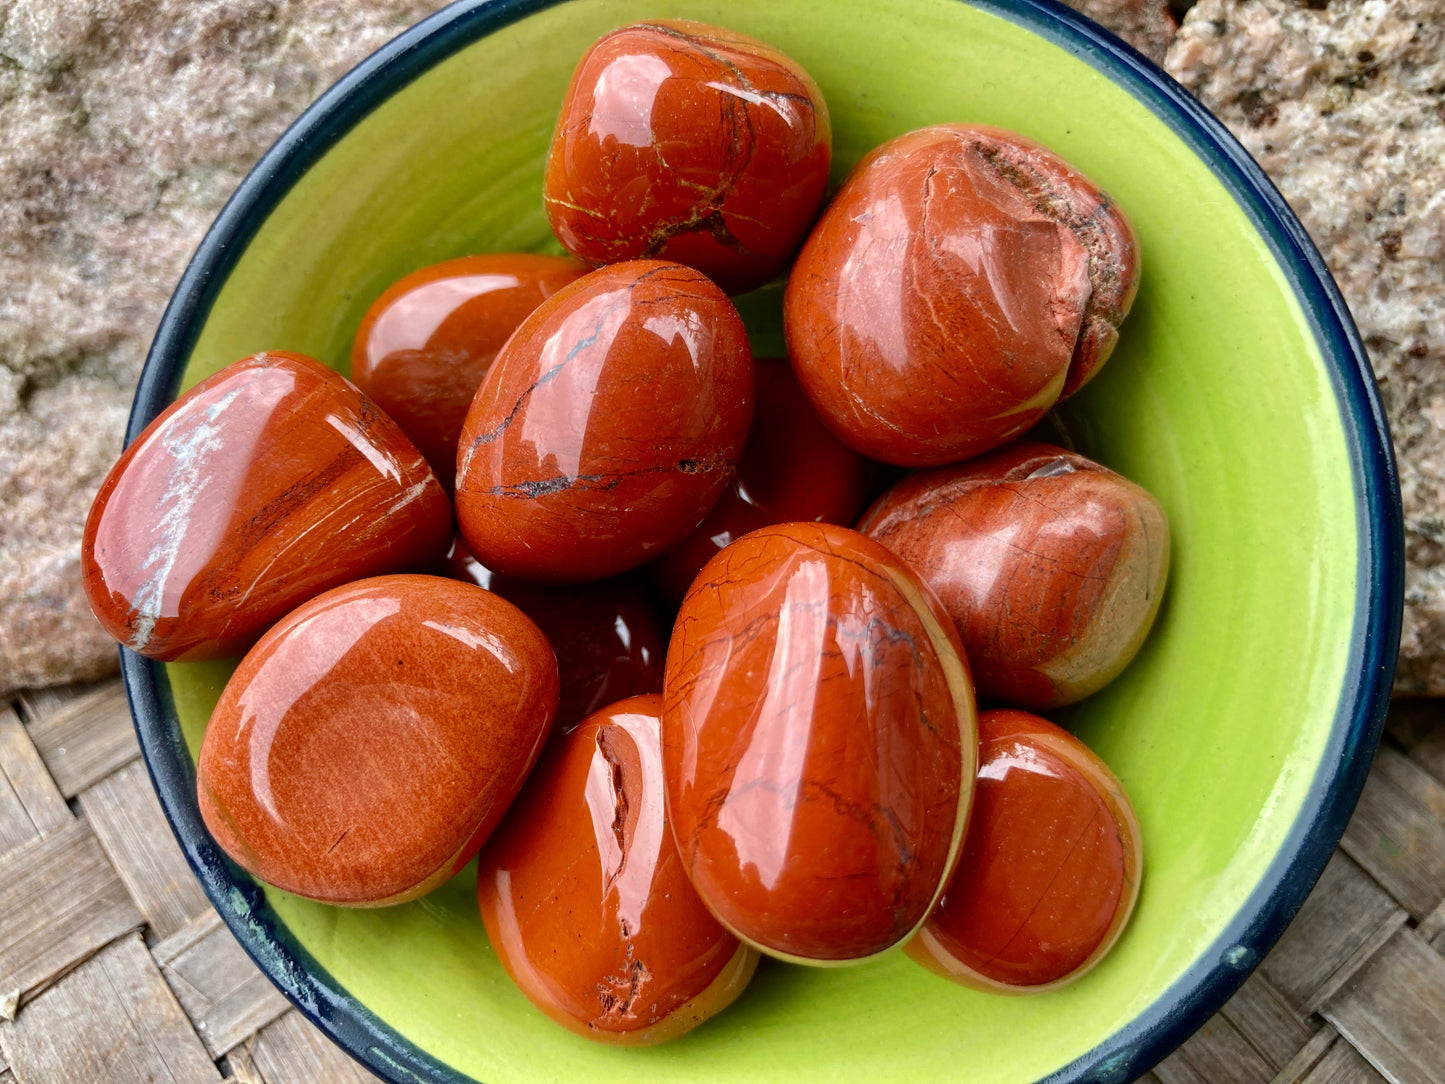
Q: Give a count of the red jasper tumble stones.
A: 12